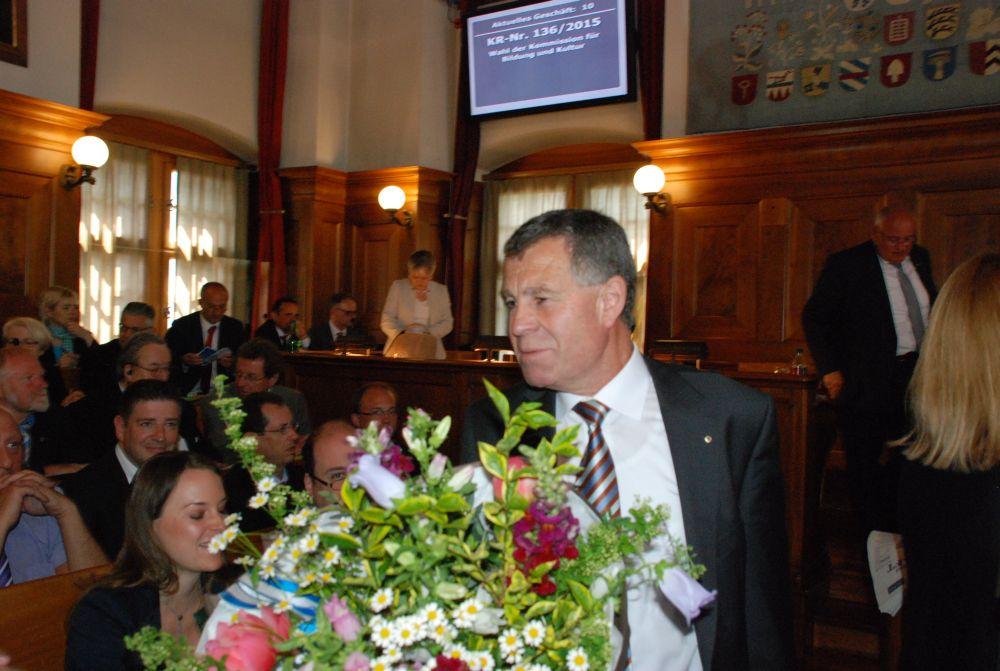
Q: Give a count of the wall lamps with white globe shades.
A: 3